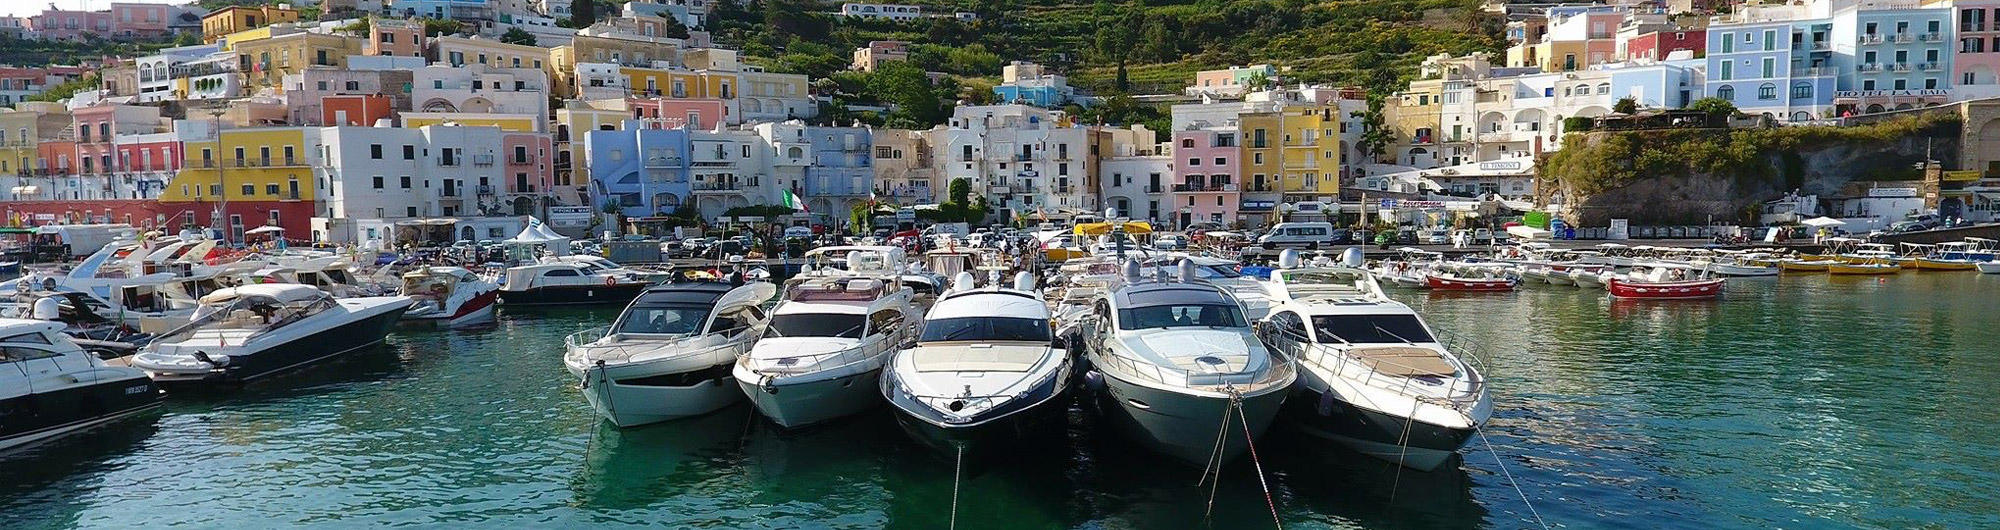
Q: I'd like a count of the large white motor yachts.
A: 5